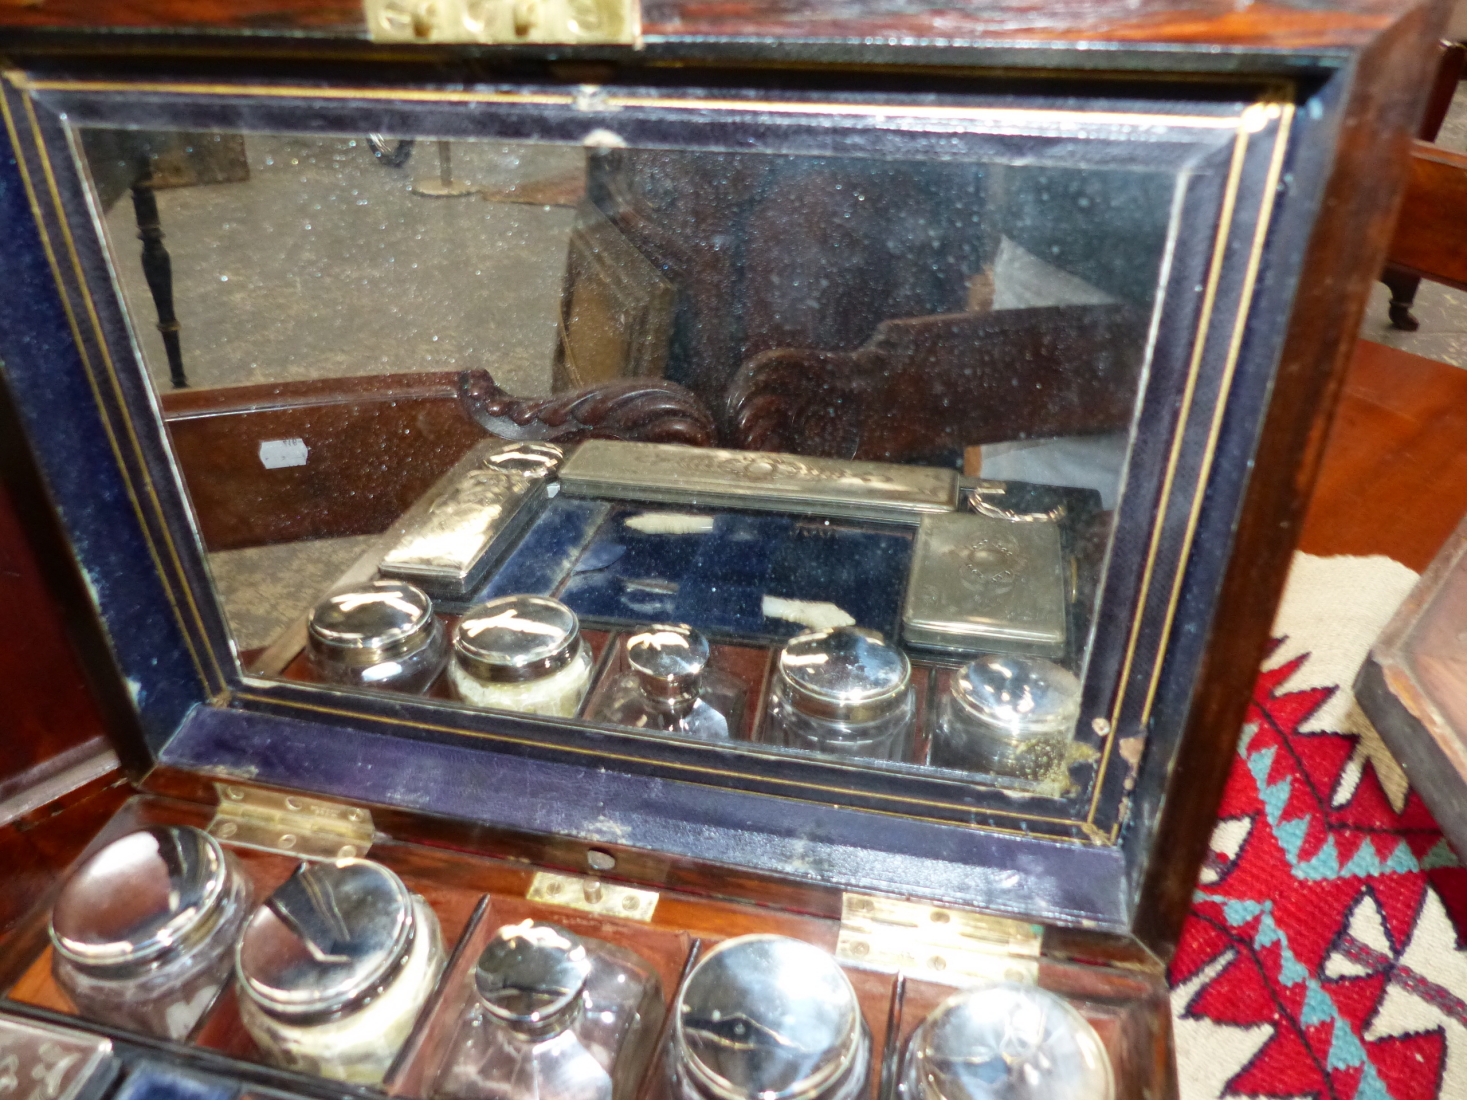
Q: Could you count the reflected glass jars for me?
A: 5